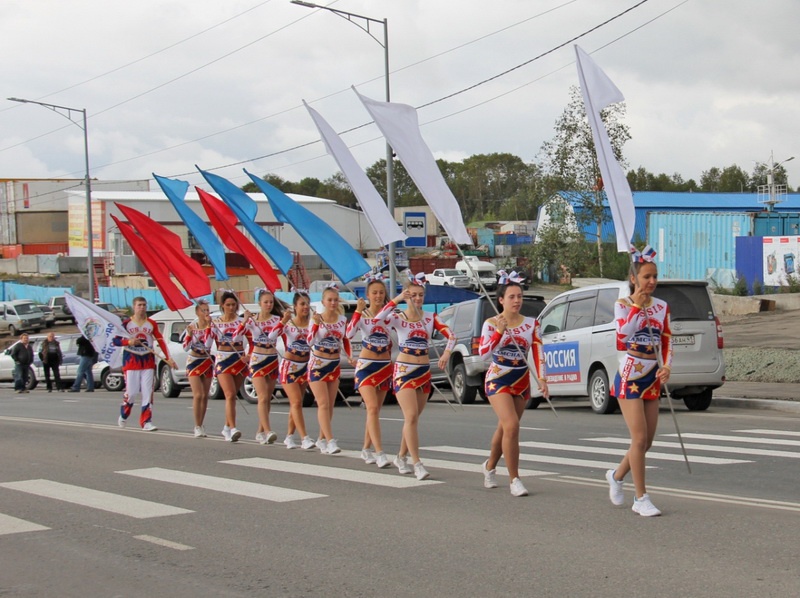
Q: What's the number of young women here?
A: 9